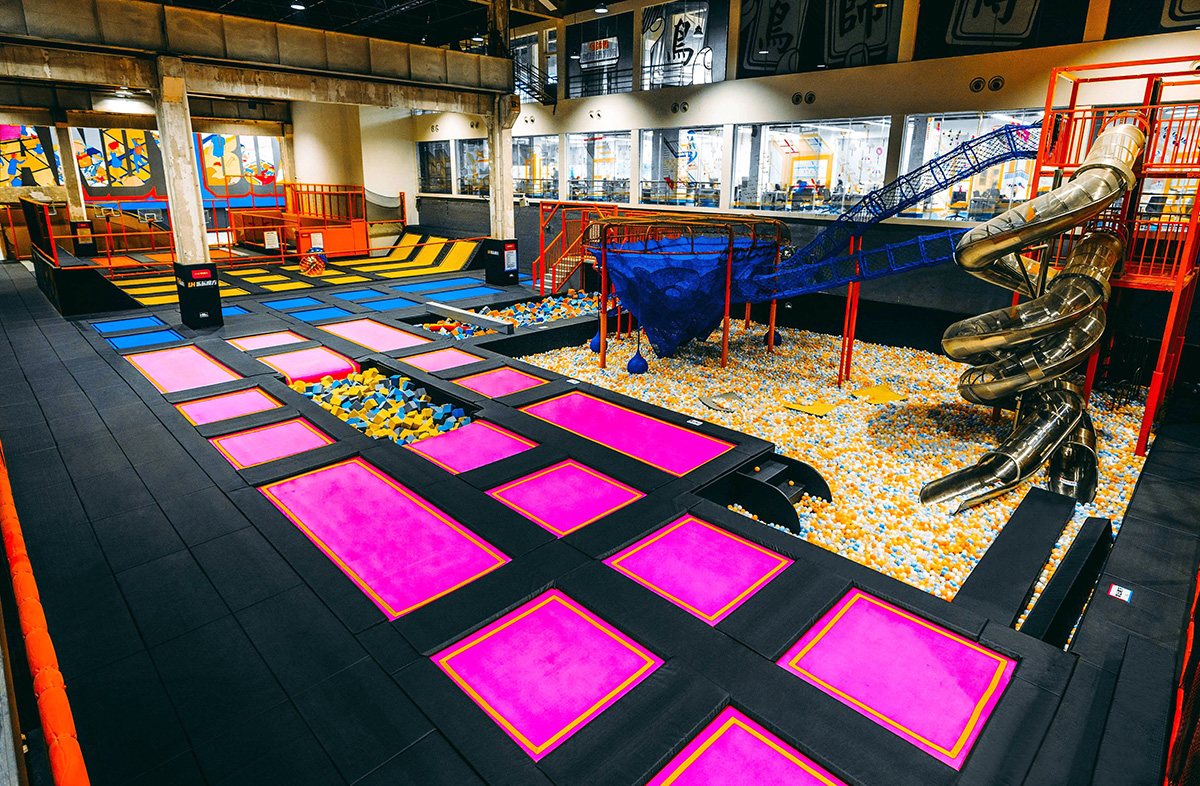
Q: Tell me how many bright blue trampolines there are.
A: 11